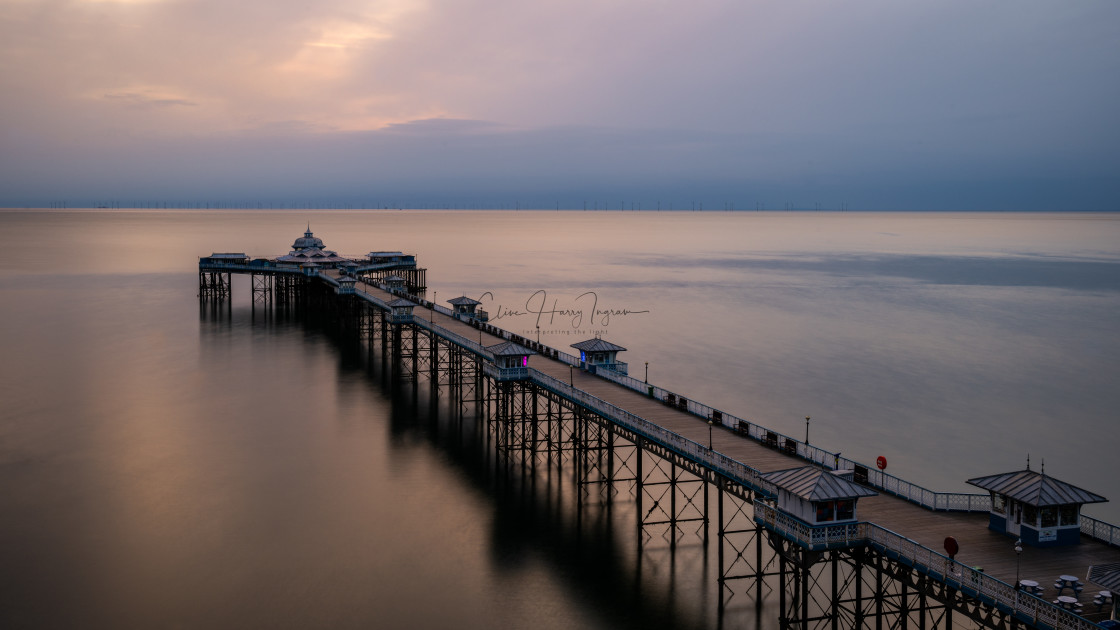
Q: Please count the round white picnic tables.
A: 4